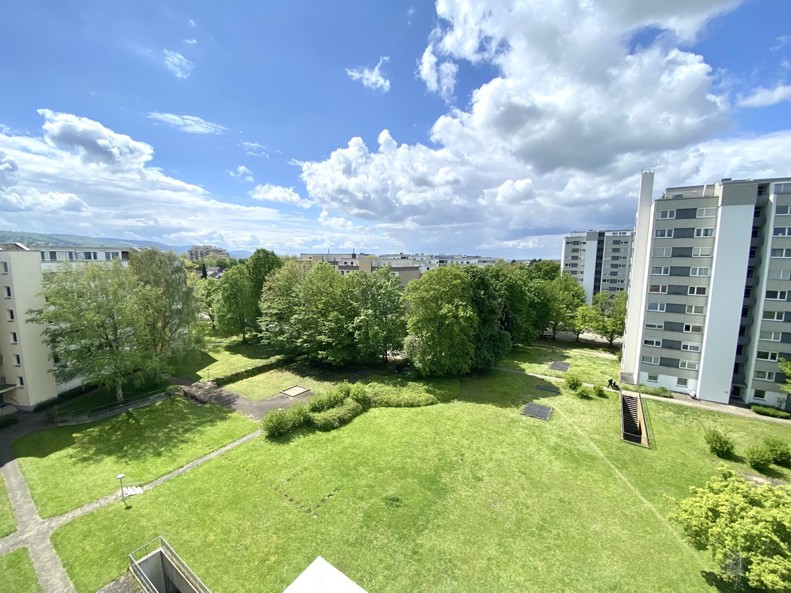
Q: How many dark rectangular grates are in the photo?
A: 3